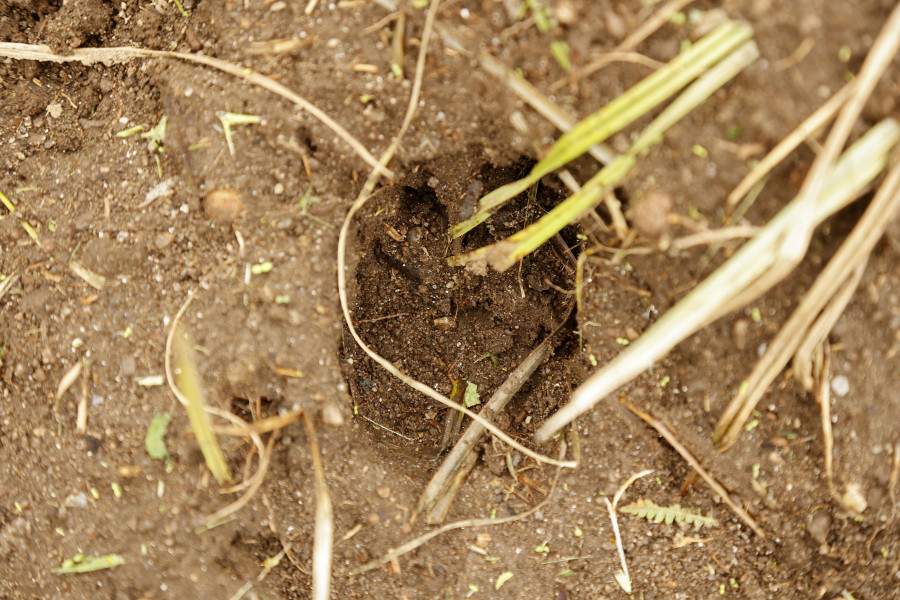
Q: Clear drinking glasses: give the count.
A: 0